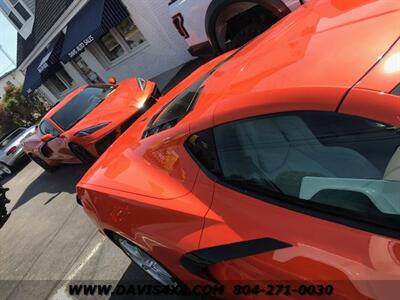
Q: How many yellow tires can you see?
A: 0